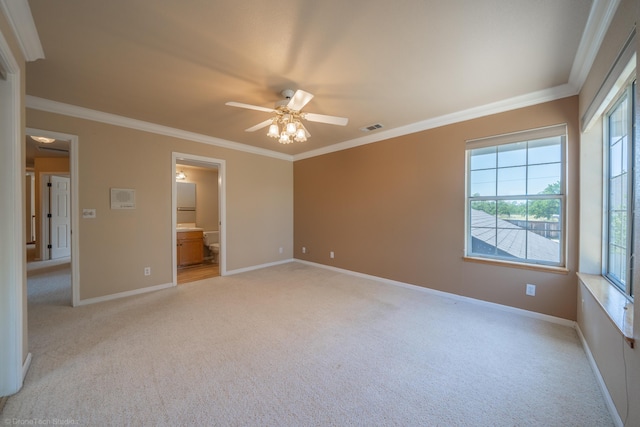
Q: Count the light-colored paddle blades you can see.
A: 5